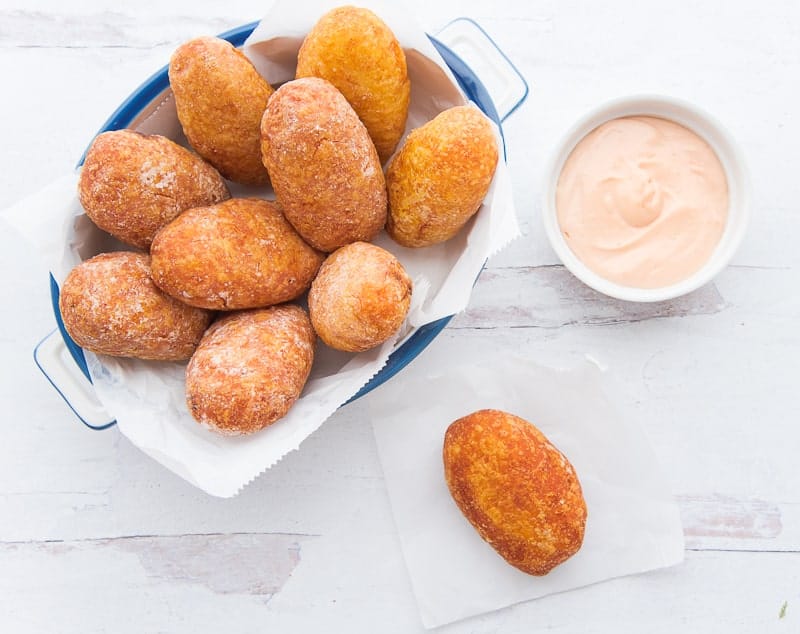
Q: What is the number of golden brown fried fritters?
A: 10